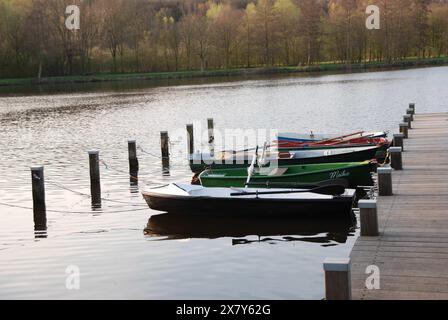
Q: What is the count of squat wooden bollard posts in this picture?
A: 9